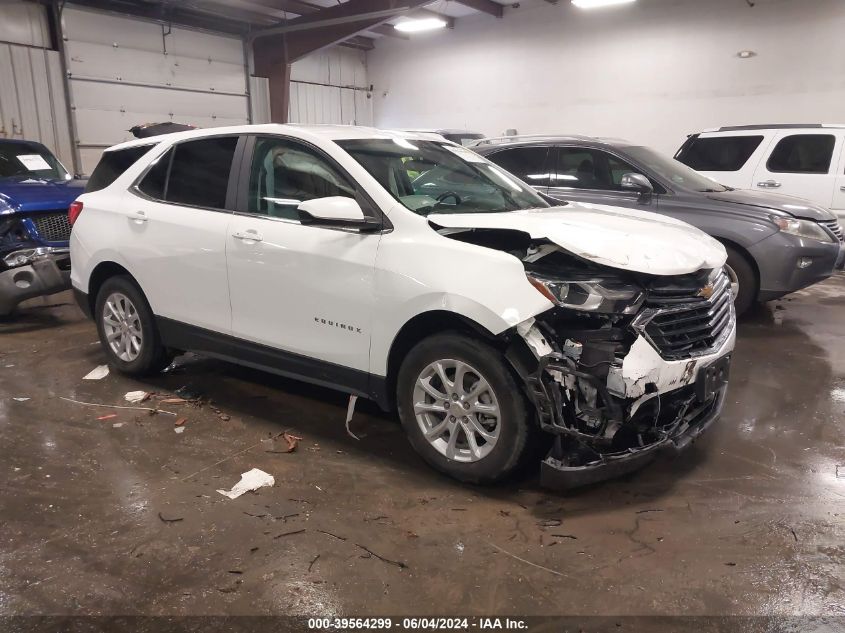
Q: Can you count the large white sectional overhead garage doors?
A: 1